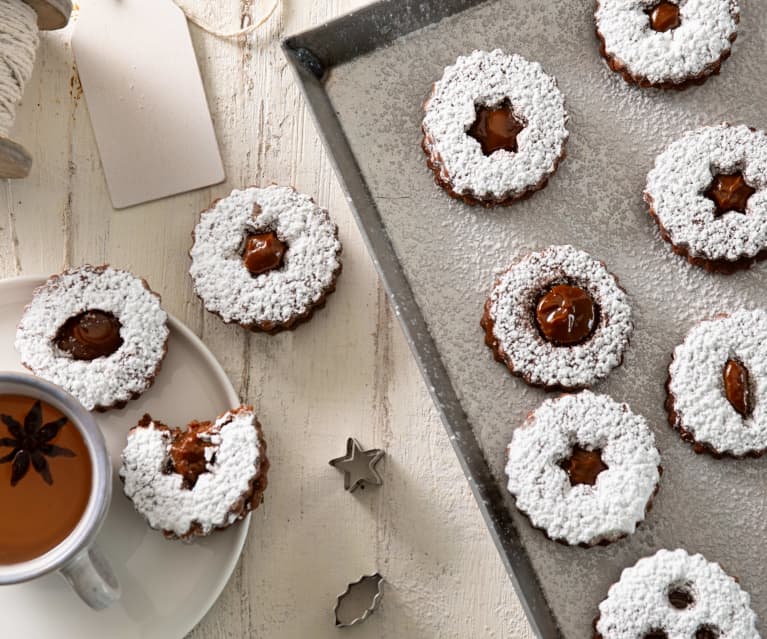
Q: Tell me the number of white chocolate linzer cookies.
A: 10